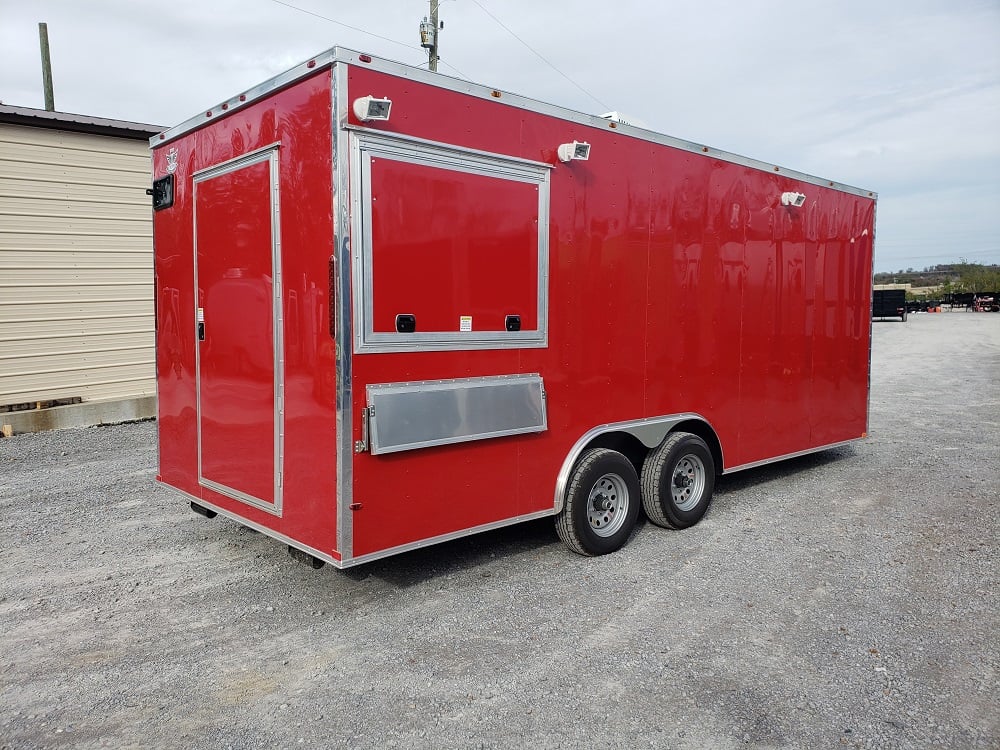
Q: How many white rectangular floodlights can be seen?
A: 3